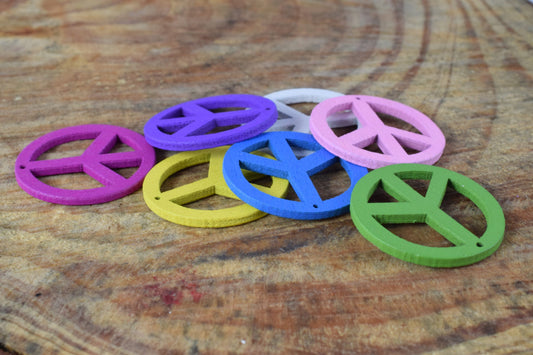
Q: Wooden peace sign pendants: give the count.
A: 7